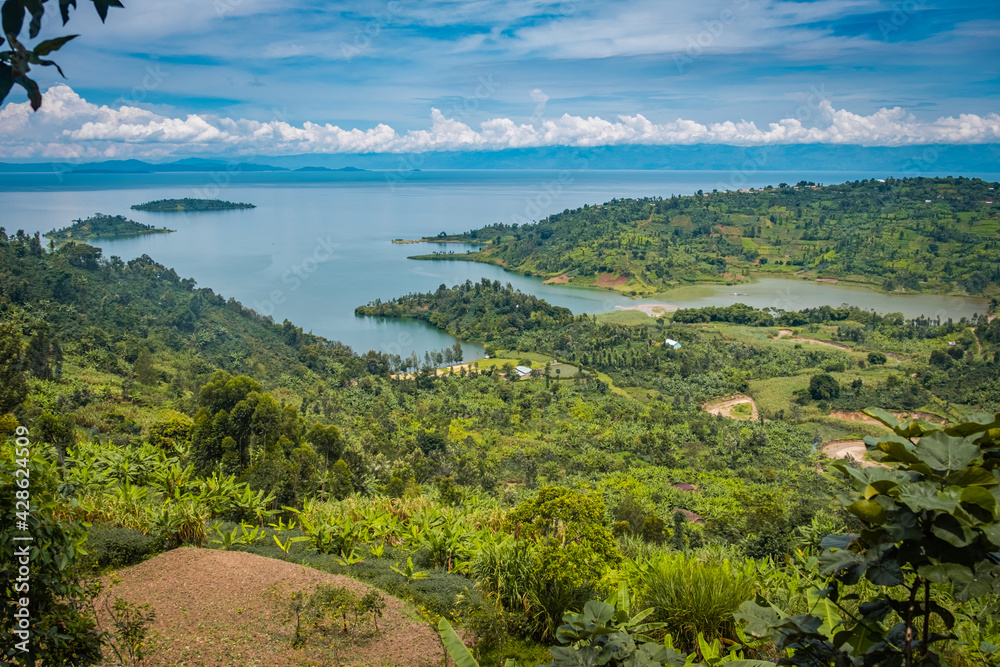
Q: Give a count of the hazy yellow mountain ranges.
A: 0